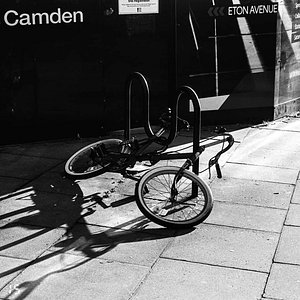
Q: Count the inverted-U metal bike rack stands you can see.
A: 2